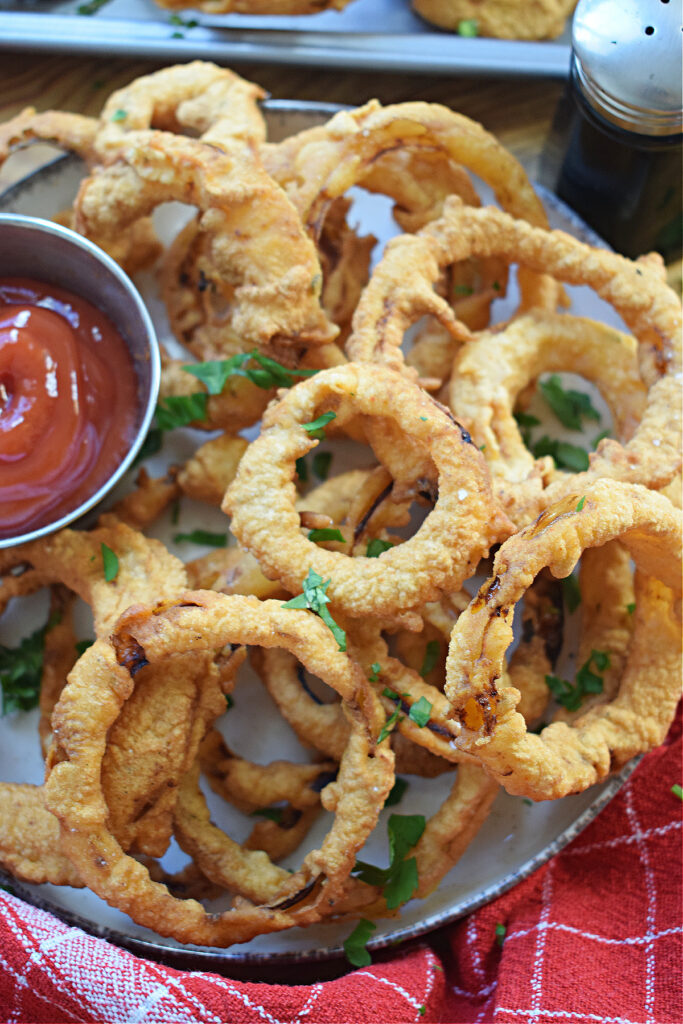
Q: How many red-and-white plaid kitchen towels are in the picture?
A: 1